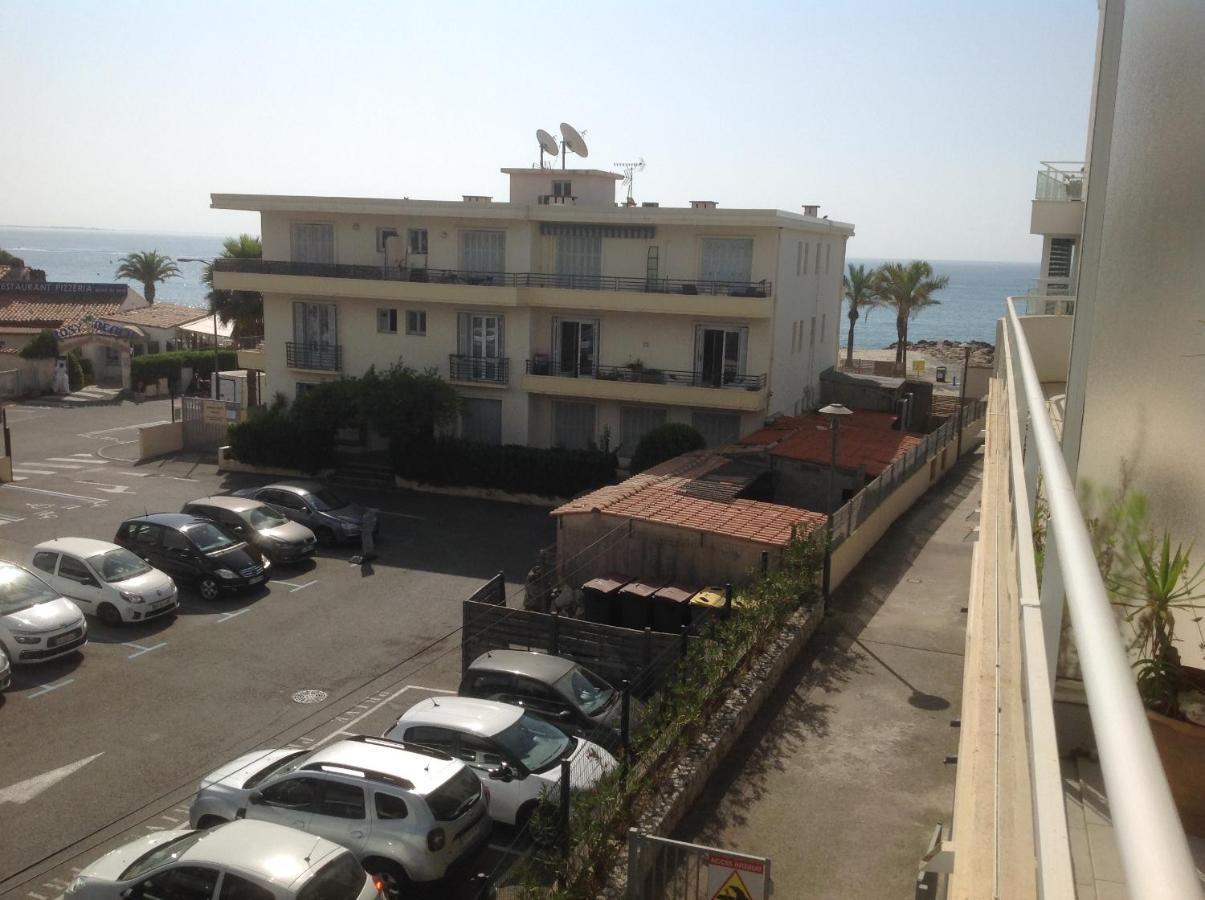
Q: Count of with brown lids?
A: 3